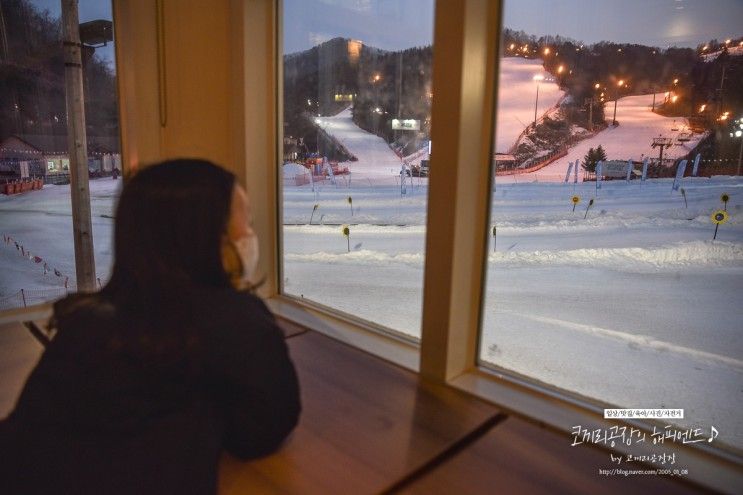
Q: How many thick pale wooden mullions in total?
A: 2